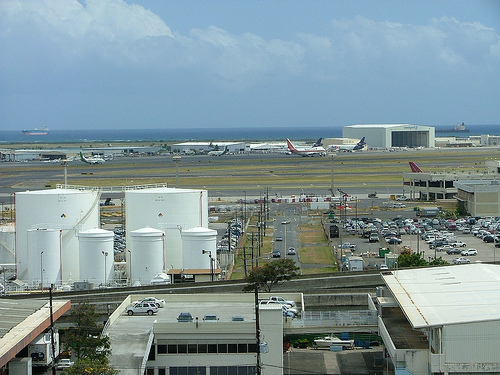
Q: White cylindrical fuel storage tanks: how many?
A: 6